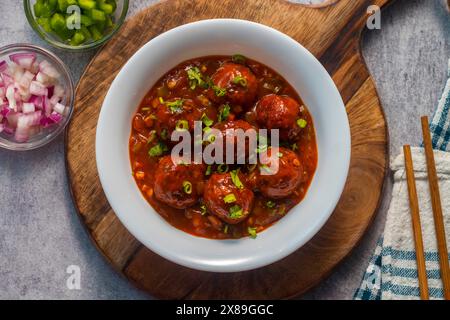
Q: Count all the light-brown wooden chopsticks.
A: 2